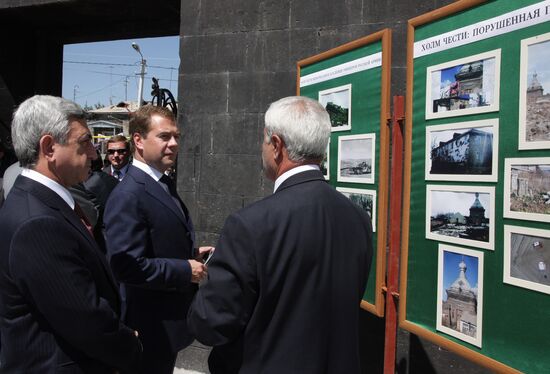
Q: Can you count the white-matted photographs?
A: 11